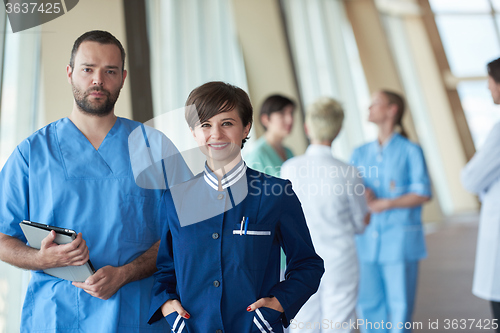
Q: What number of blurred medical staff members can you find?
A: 4